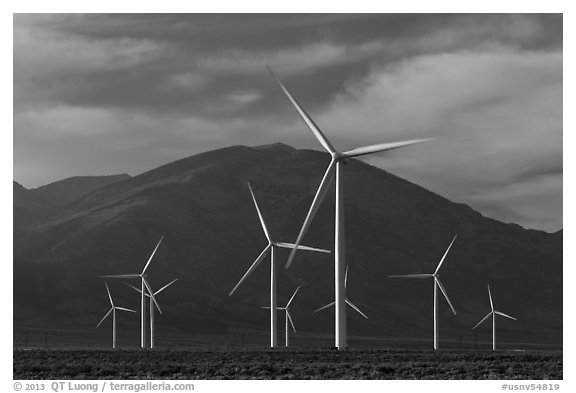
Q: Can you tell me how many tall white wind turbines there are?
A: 9